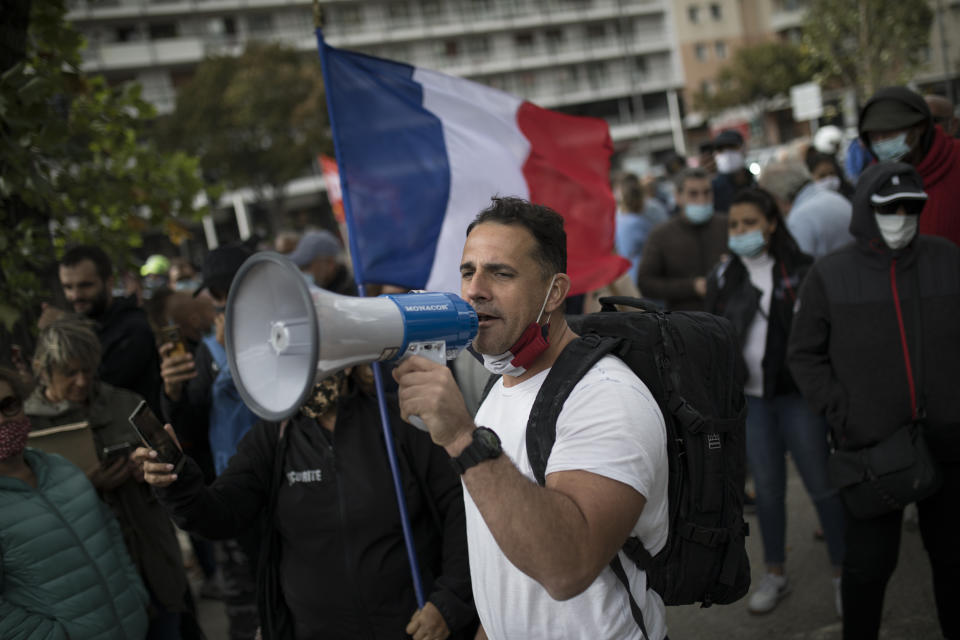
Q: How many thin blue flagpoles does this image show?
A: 1